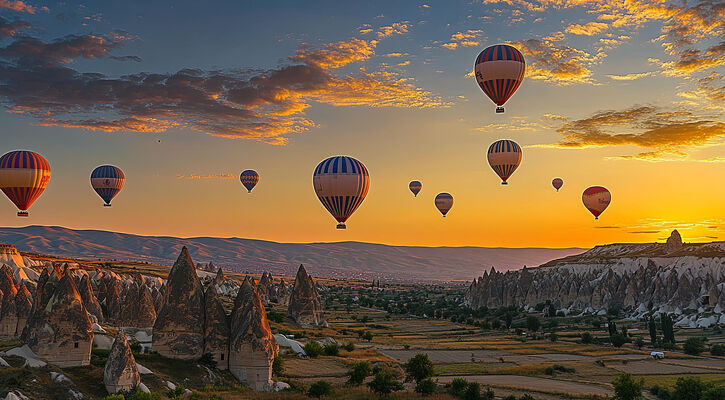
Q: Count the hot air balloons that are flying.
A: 10